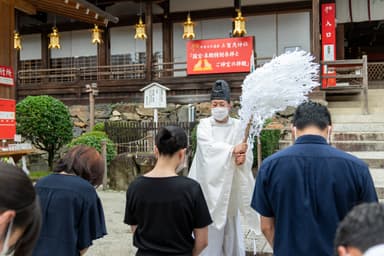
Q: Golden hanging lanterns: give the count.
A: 6